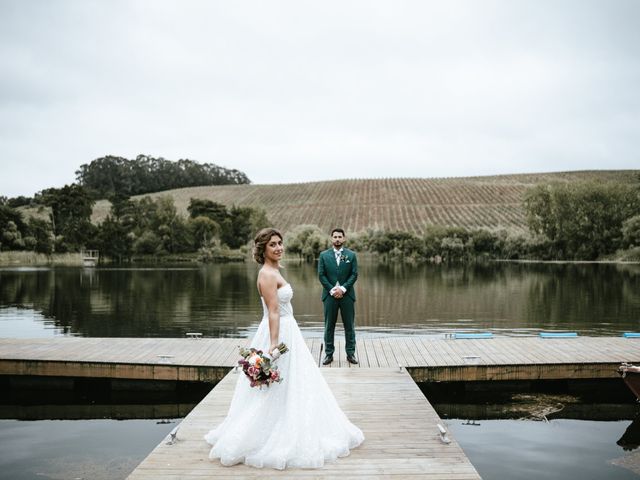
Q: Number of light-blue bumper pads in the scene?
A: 3